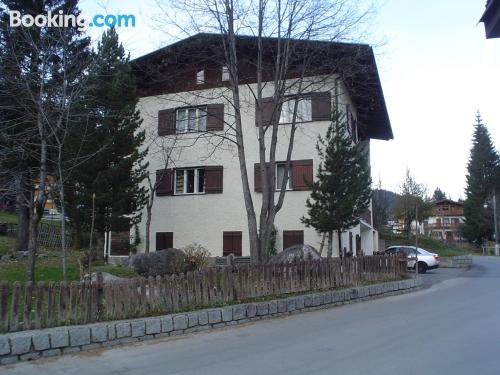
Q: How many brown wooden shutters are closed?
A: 3